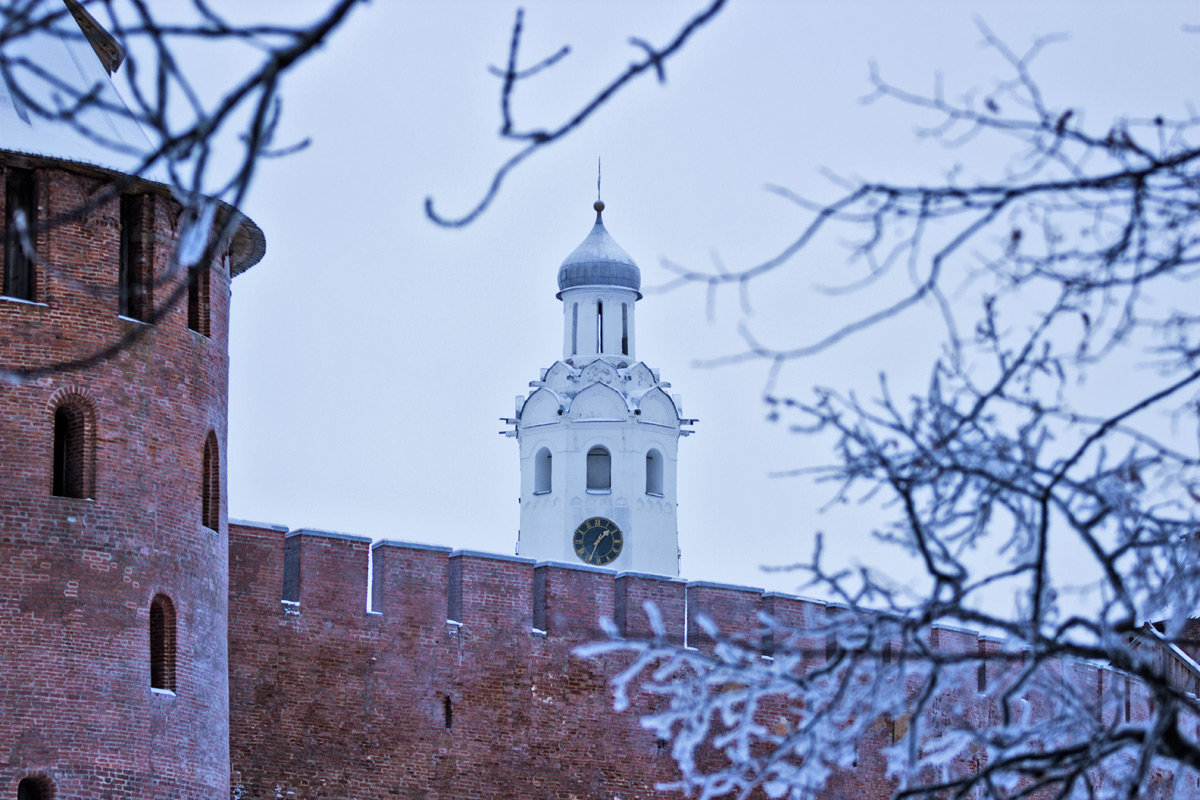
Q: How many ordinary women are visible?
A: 0